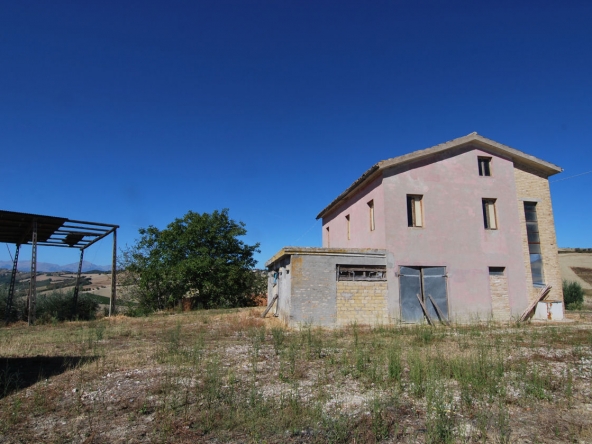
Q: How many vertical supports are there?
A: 4